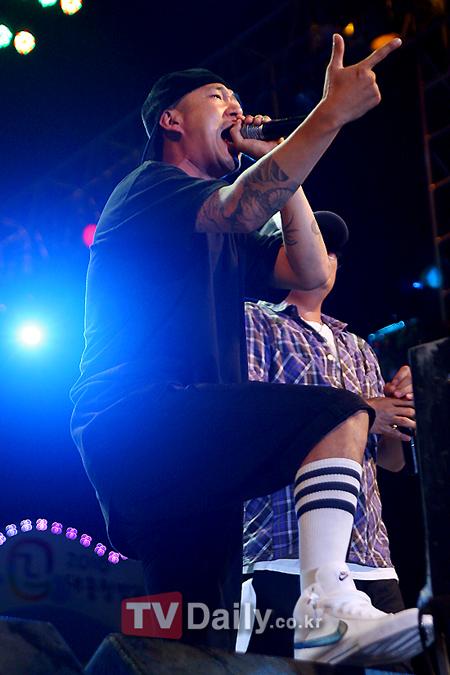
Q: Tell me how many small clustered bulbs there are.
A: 9